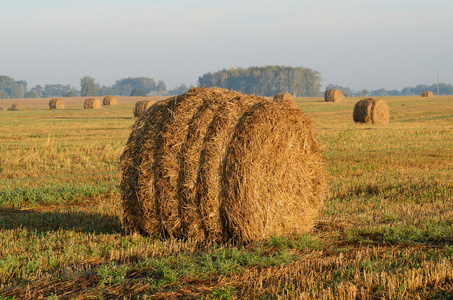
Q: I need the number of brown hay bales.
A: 10